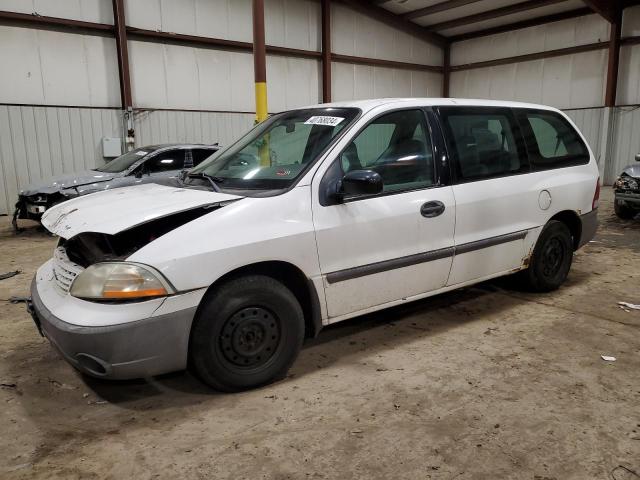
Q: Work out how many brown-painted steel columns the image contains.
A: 5